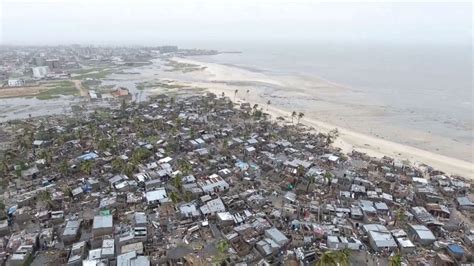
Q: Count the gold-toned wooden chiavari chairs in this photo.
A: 0